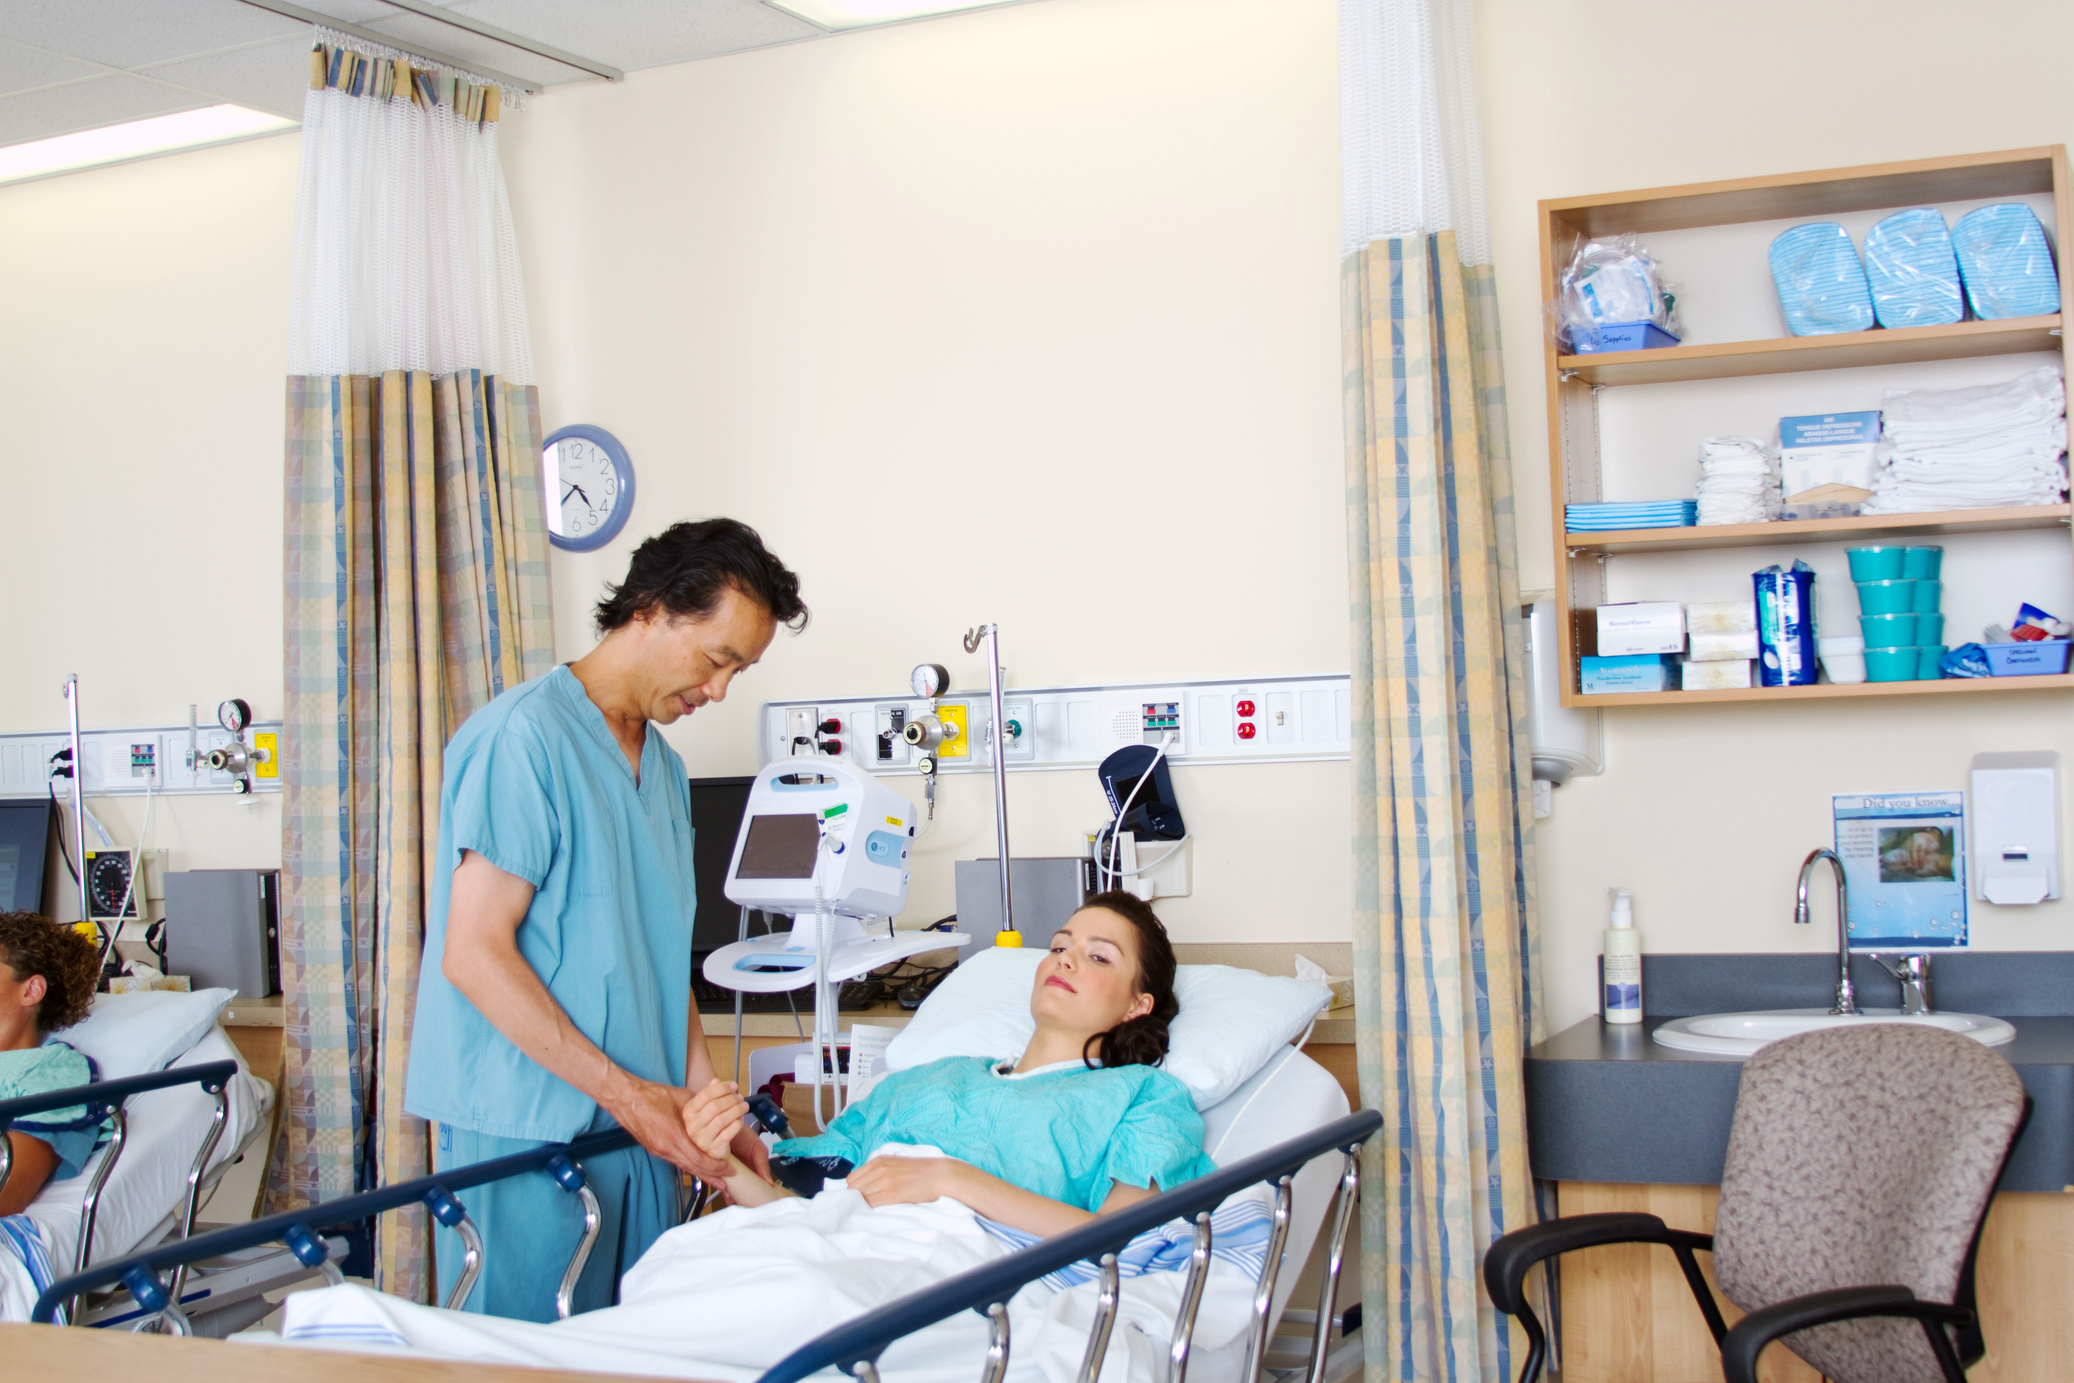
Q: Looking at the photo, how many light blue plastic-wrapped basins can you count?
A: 3